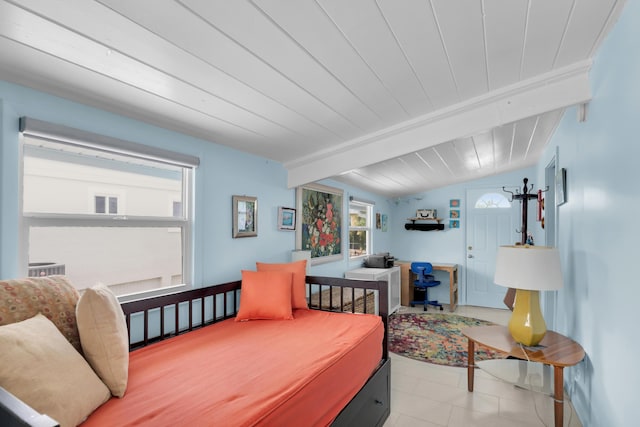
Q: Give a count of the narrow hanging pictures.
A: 2